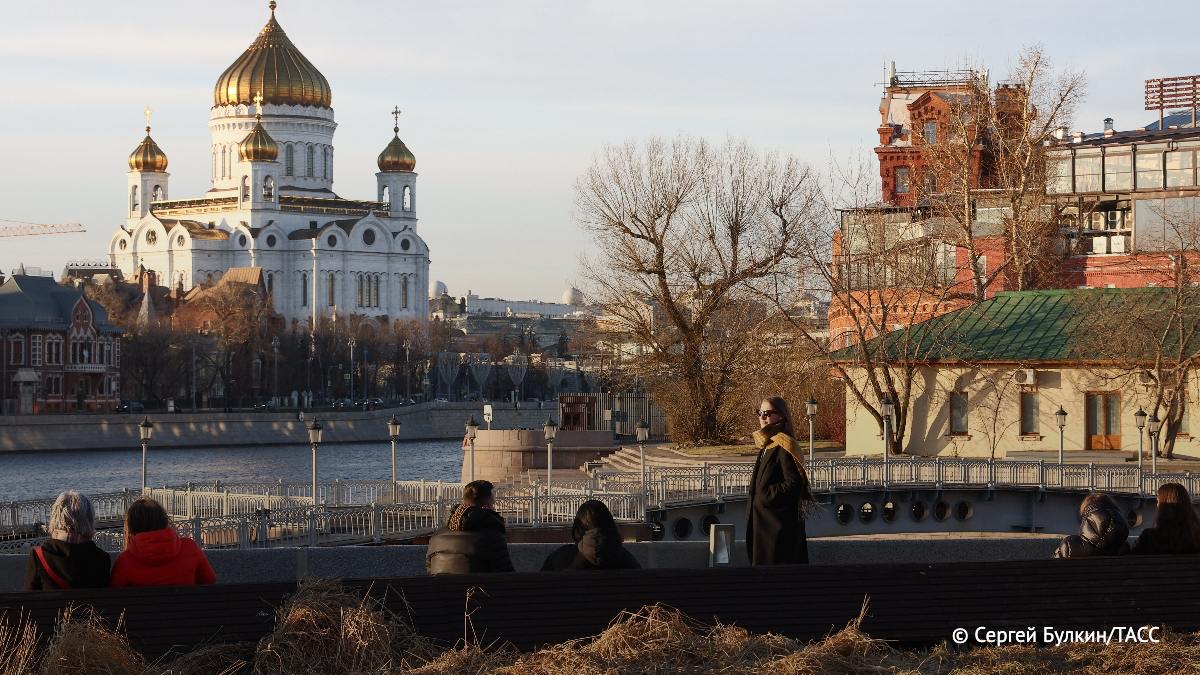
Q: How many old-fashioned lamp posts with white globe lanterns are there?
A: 11